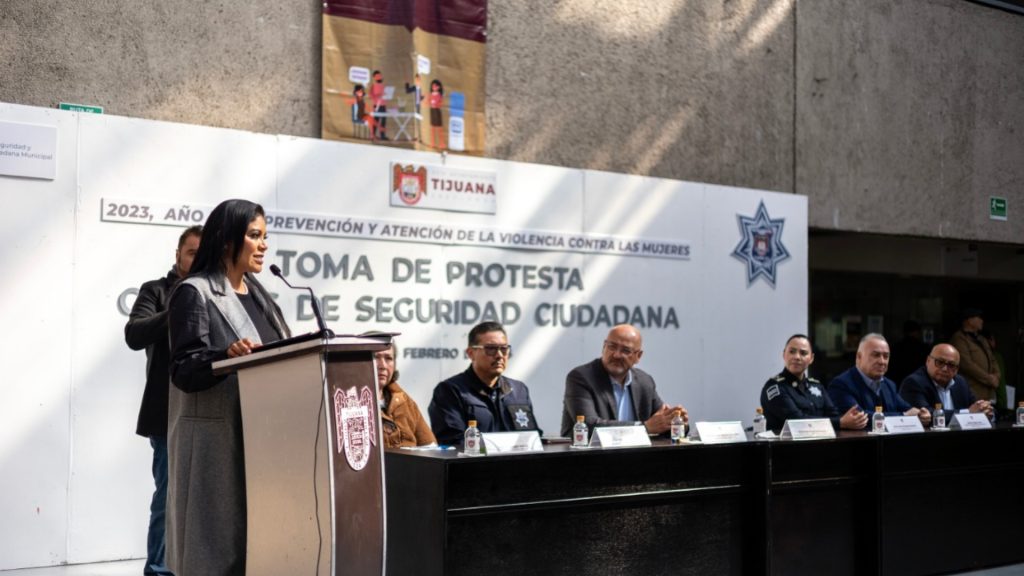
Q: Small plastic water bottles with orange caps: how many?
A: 7